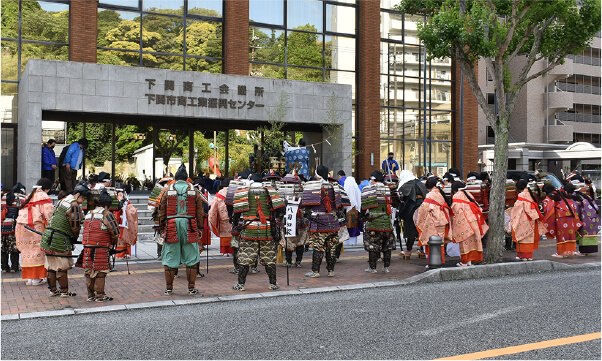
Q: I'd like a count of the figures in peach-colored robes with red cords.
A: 6